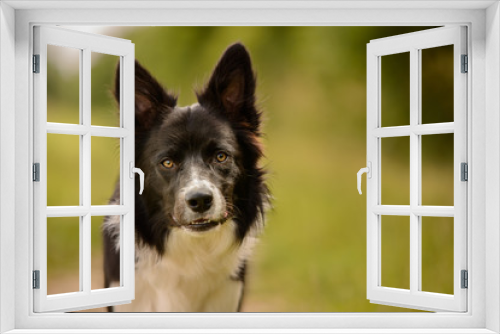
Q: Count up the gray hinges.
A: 6